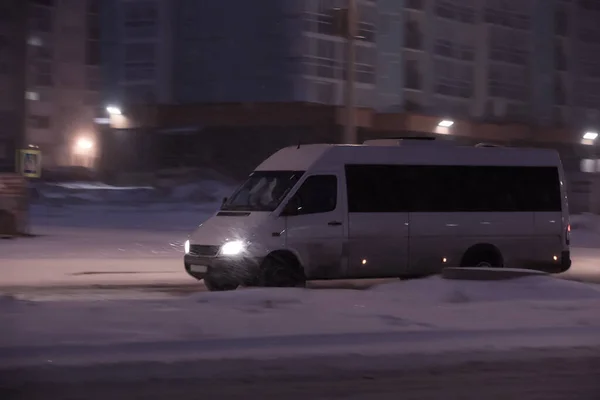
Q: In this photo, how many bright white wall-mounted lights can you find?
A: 3